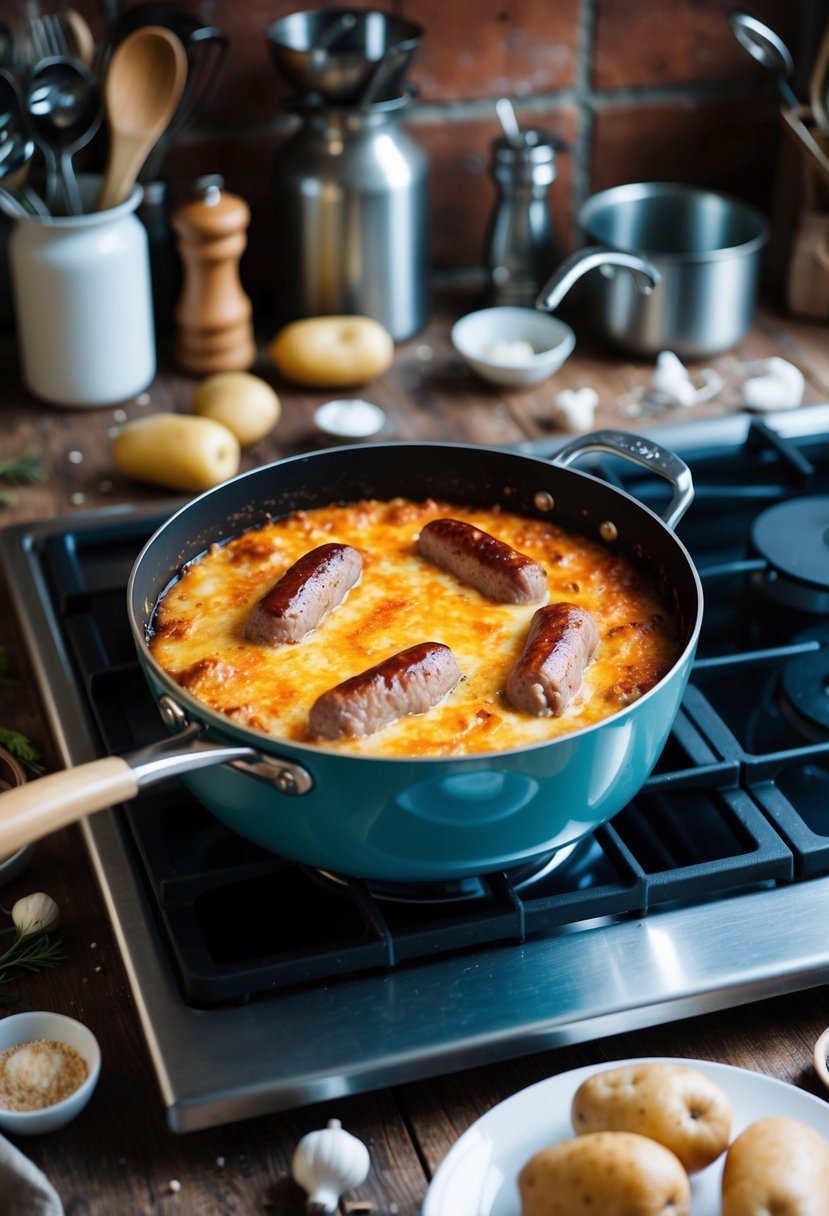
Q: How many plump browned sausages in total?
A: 4